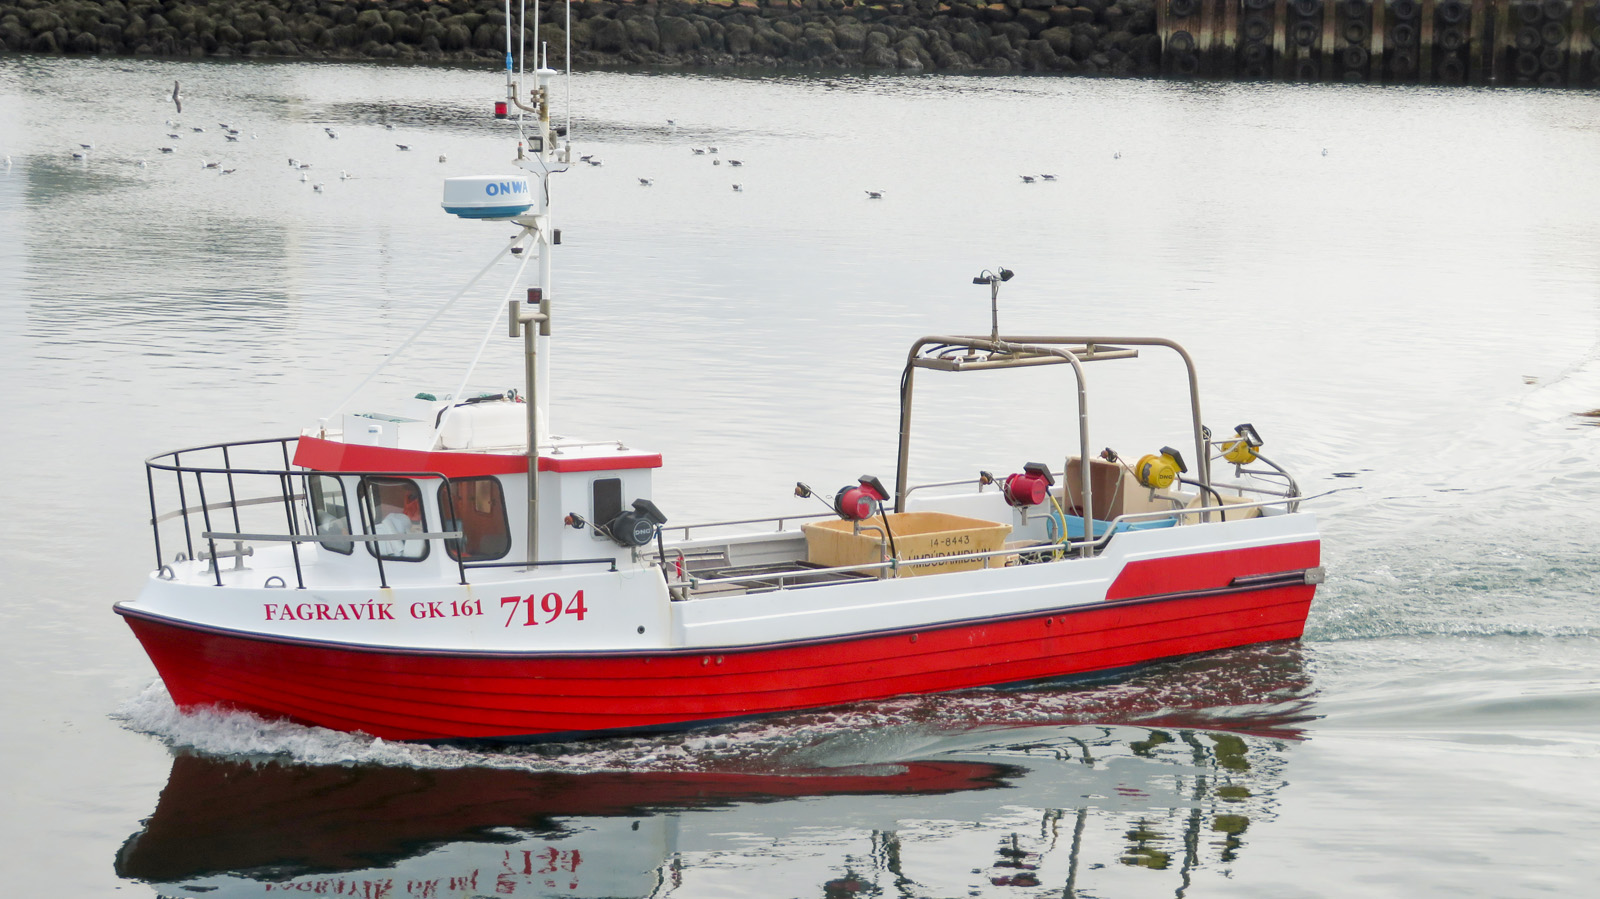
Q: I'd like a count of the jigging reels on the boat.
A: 5